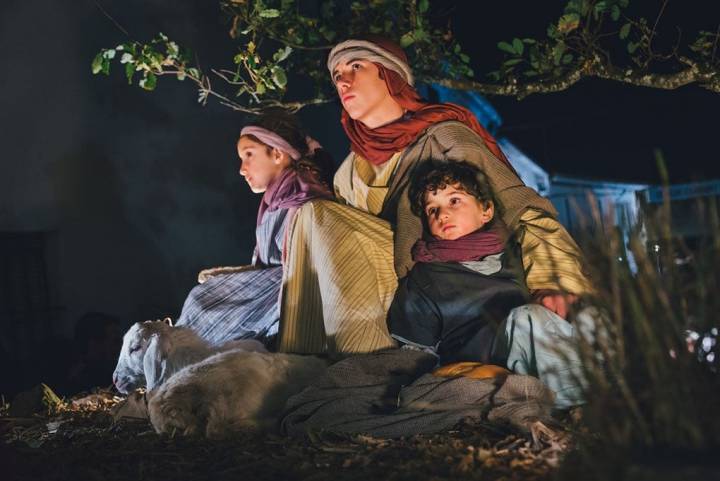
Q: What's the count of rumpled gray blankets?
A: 1